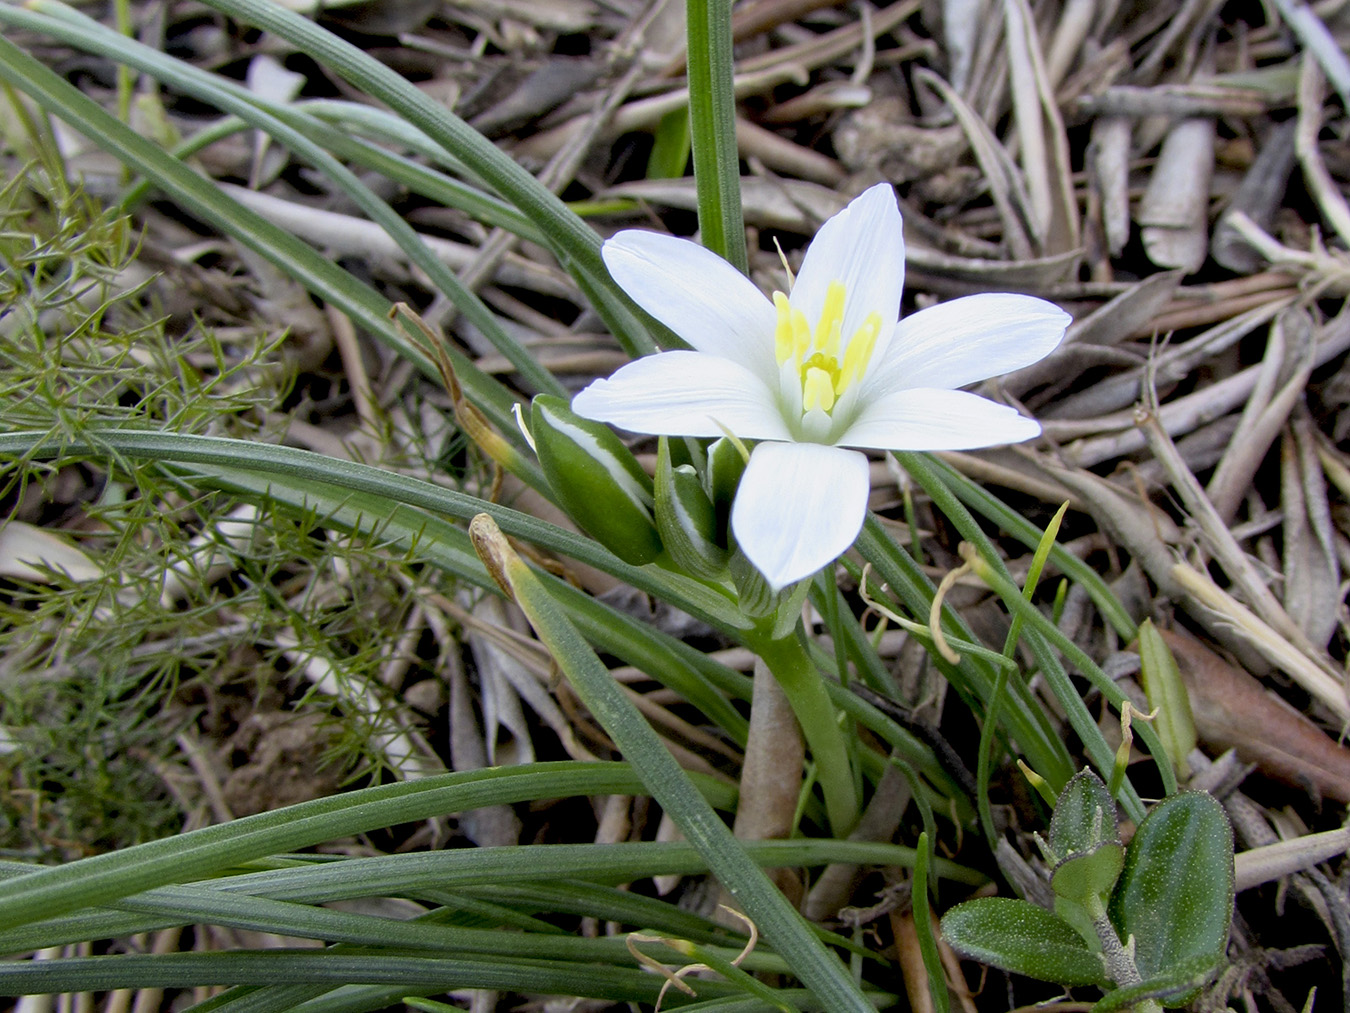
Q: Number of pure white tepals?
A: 6